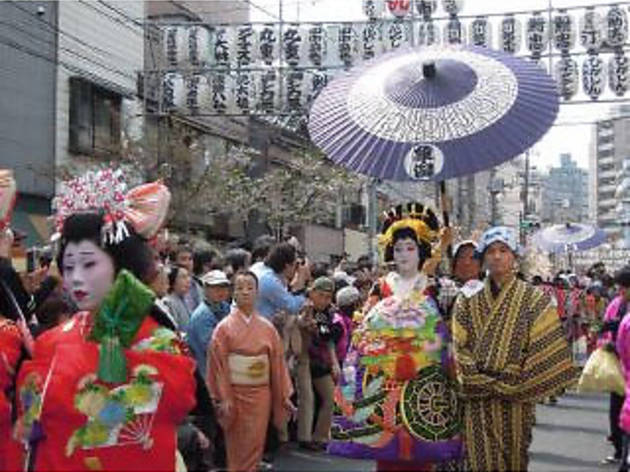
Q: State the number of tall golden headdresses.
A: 1